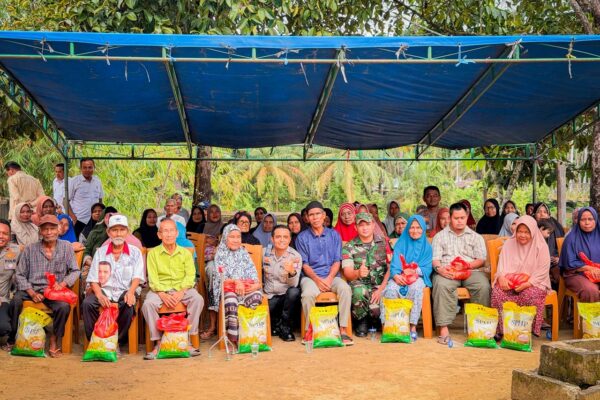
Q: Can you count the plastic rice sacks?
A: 9